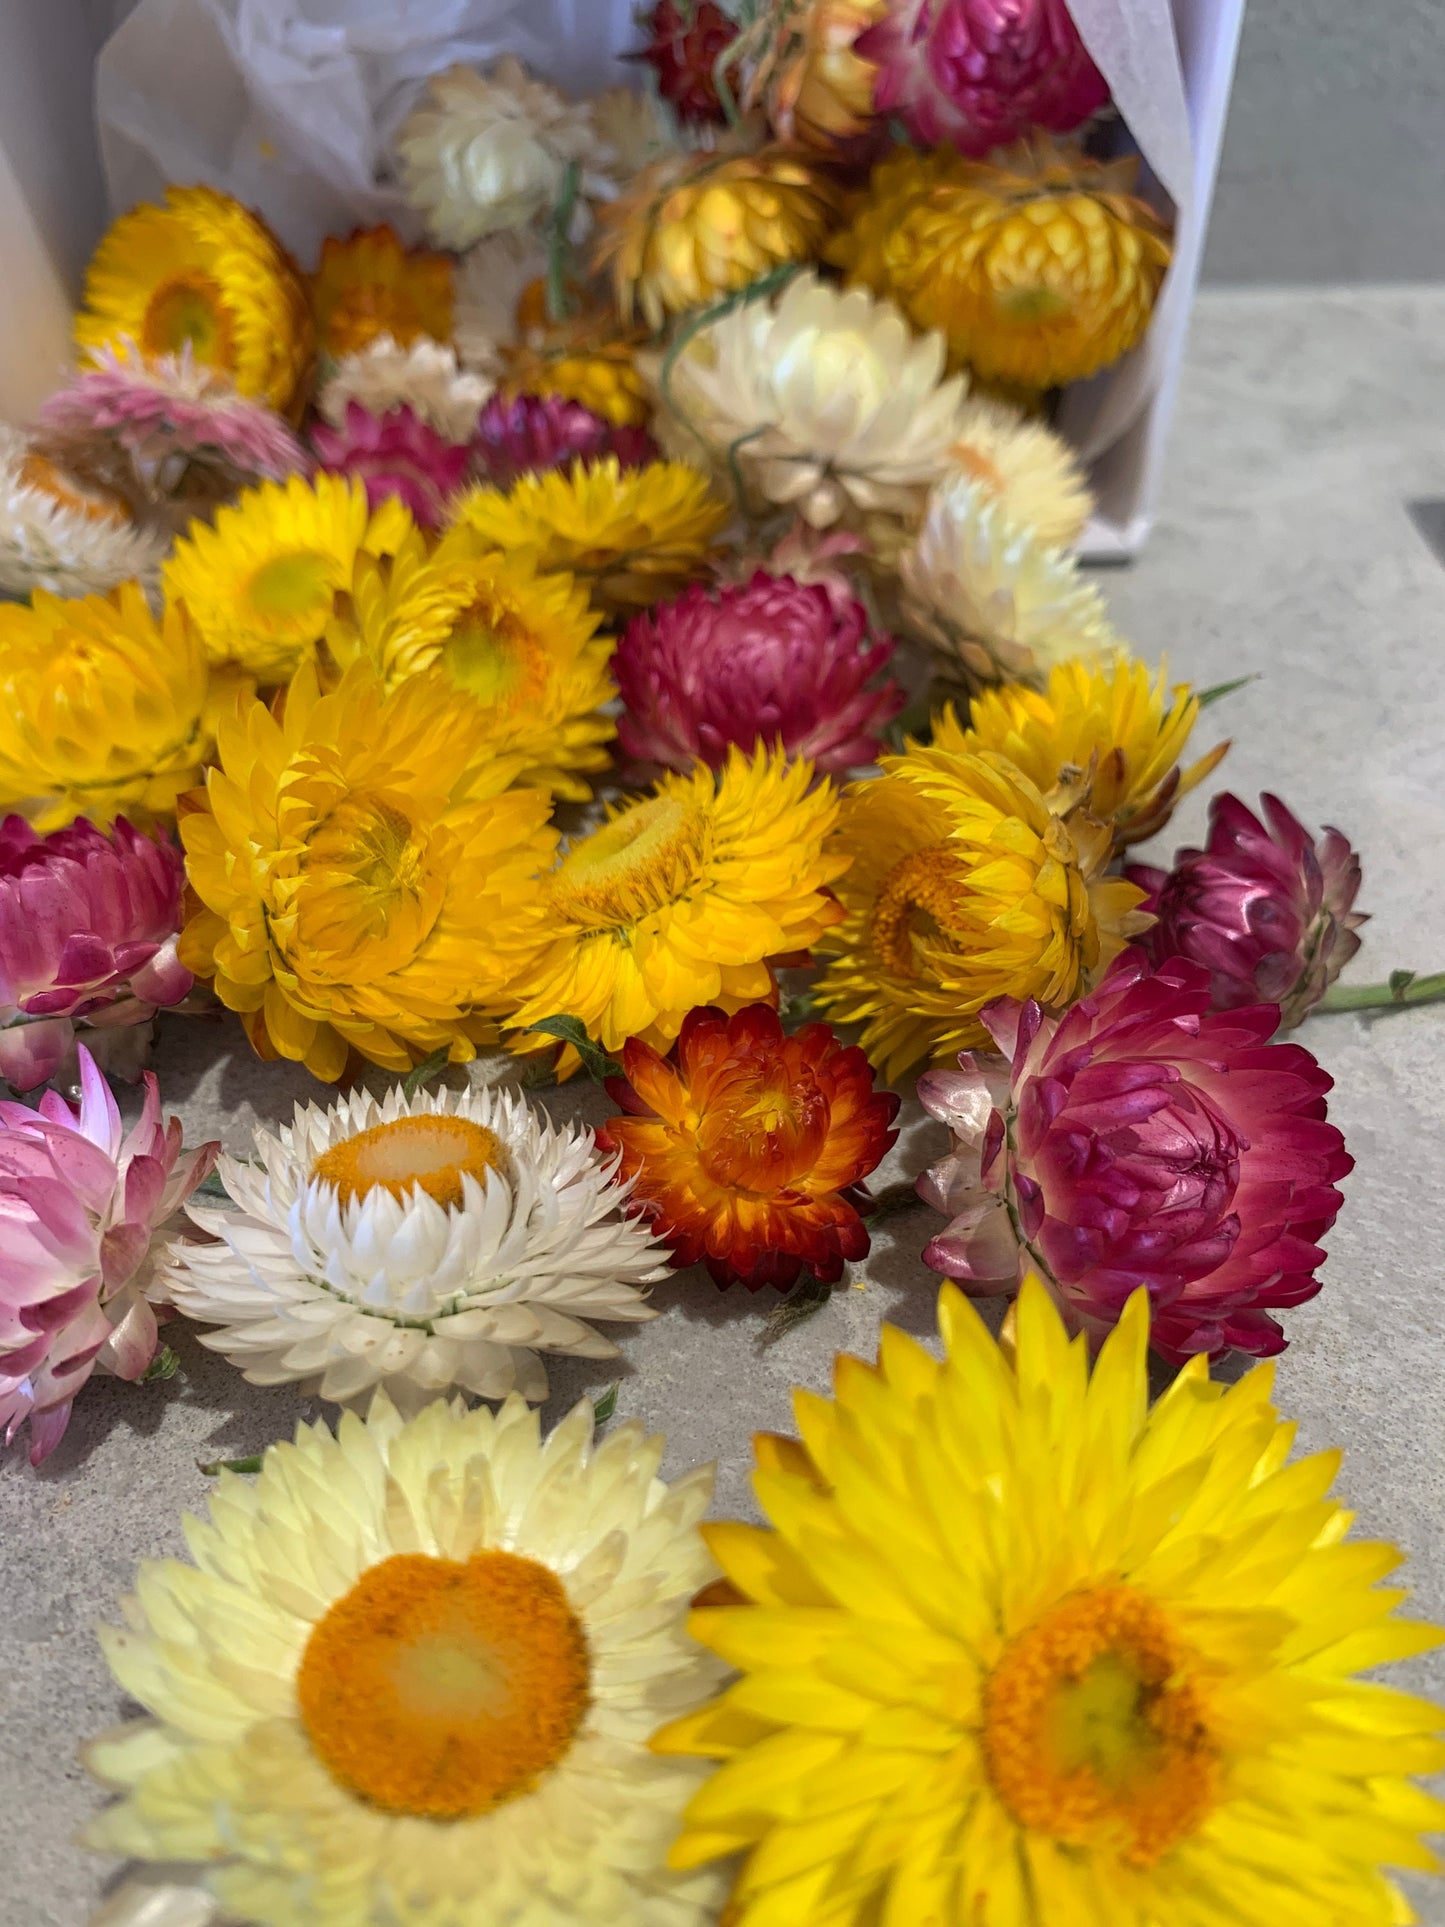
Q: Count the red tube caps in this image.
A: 0